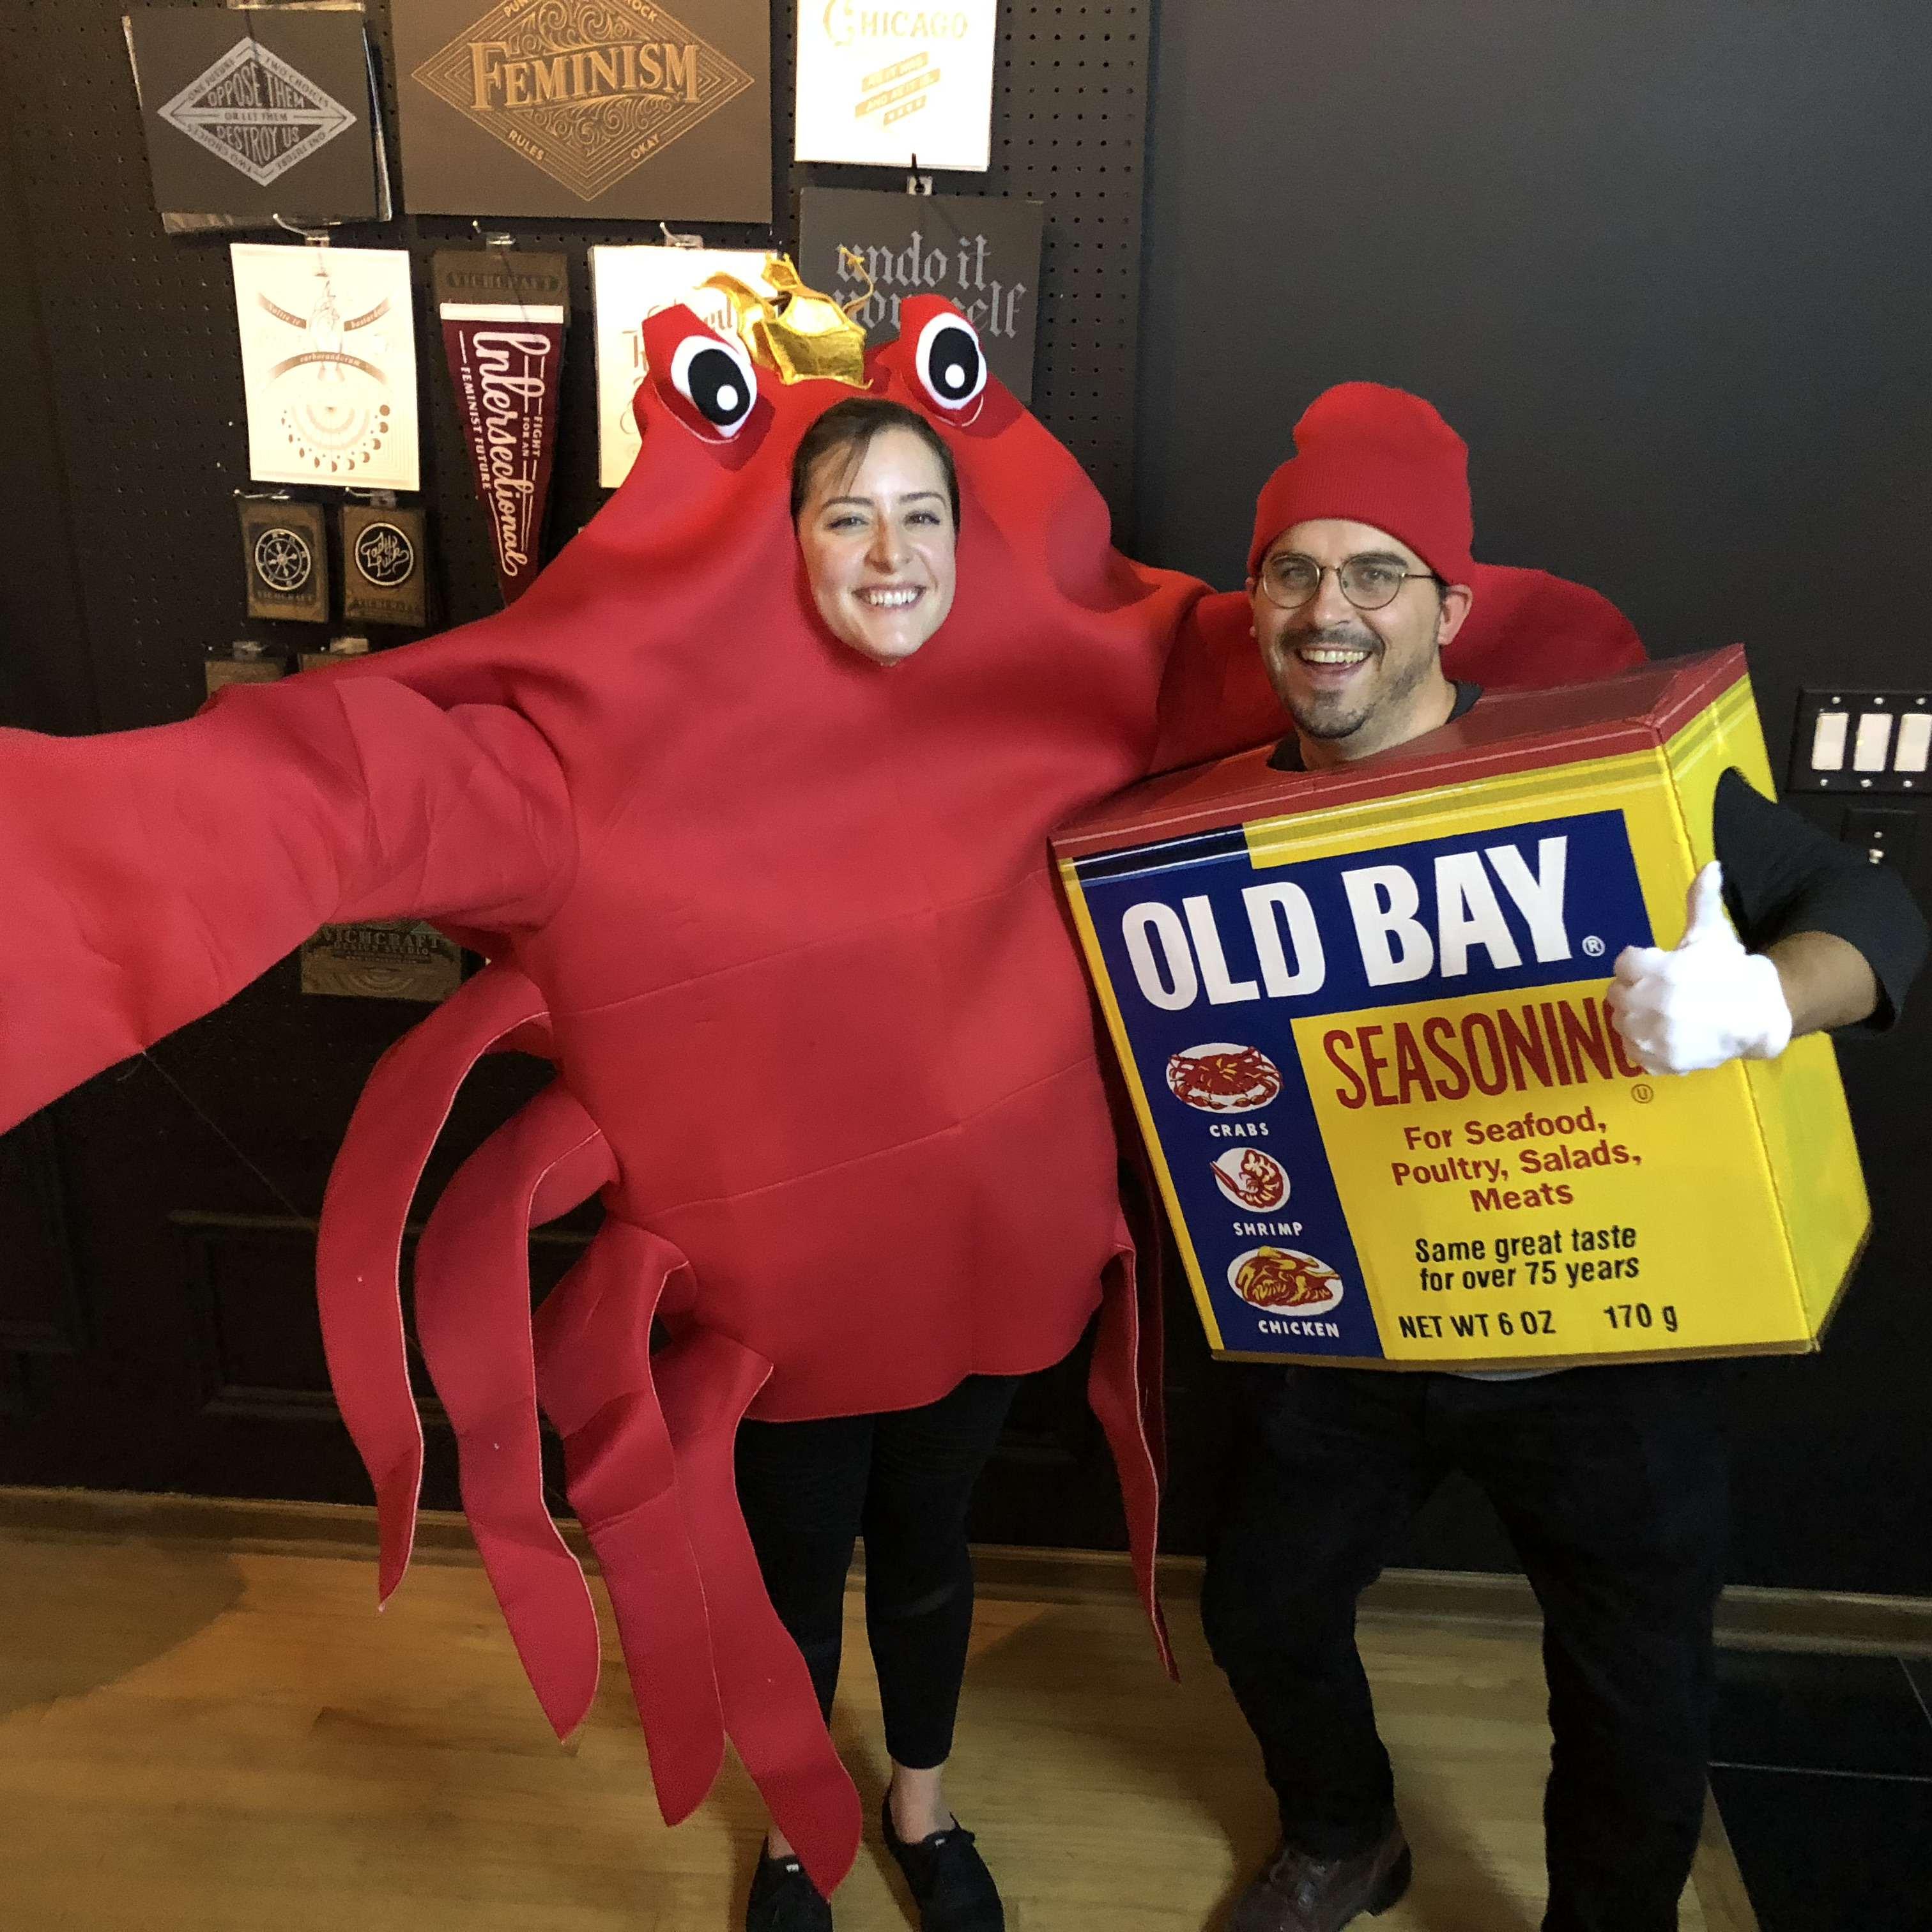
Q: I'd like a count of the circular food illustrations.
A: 3